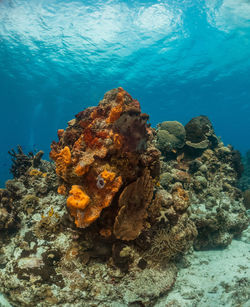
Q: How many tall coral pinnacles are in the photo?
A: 1